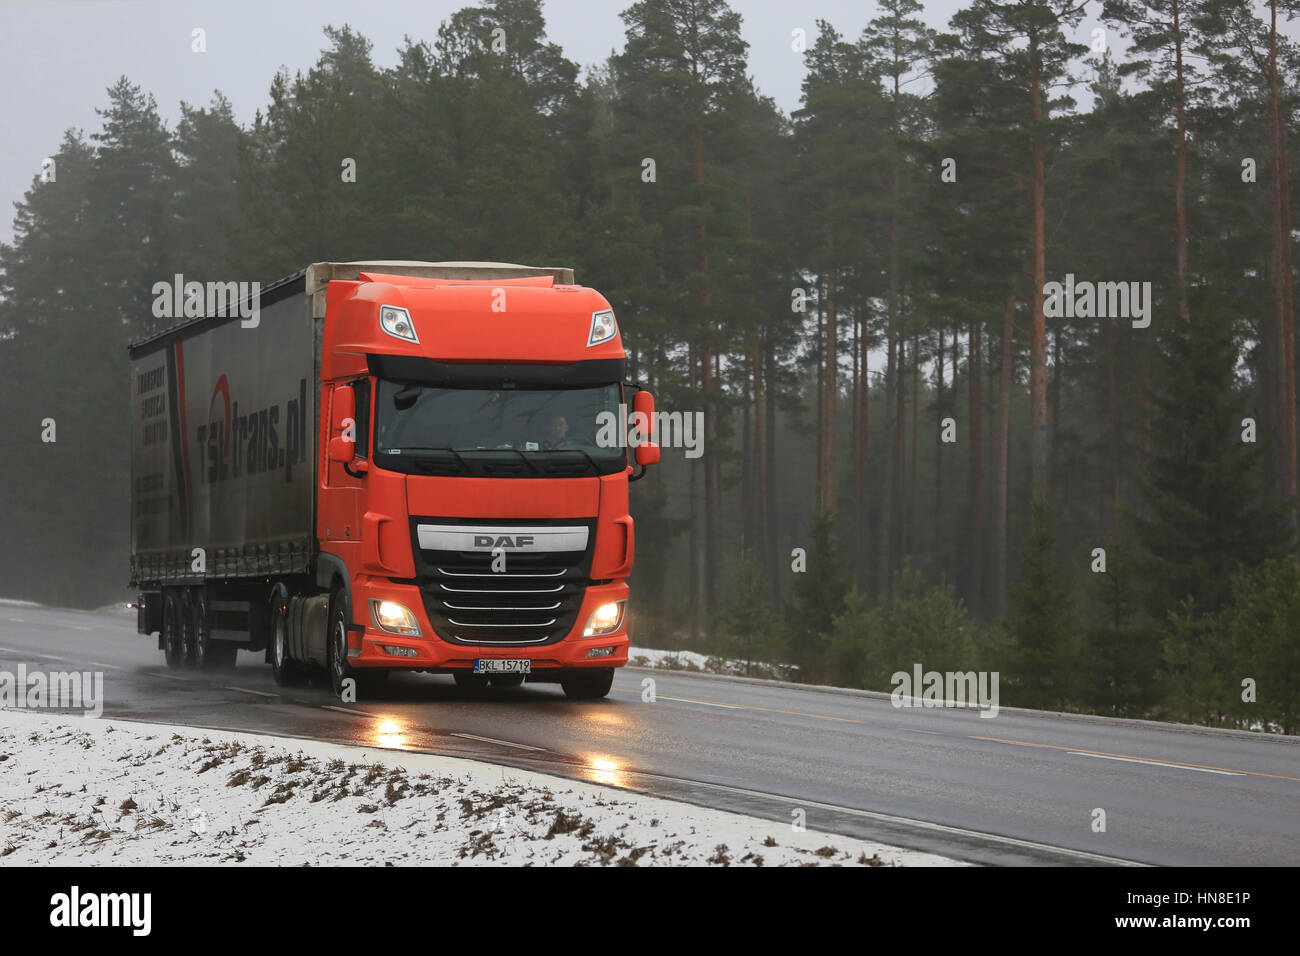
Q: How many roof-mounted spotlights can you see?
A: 2